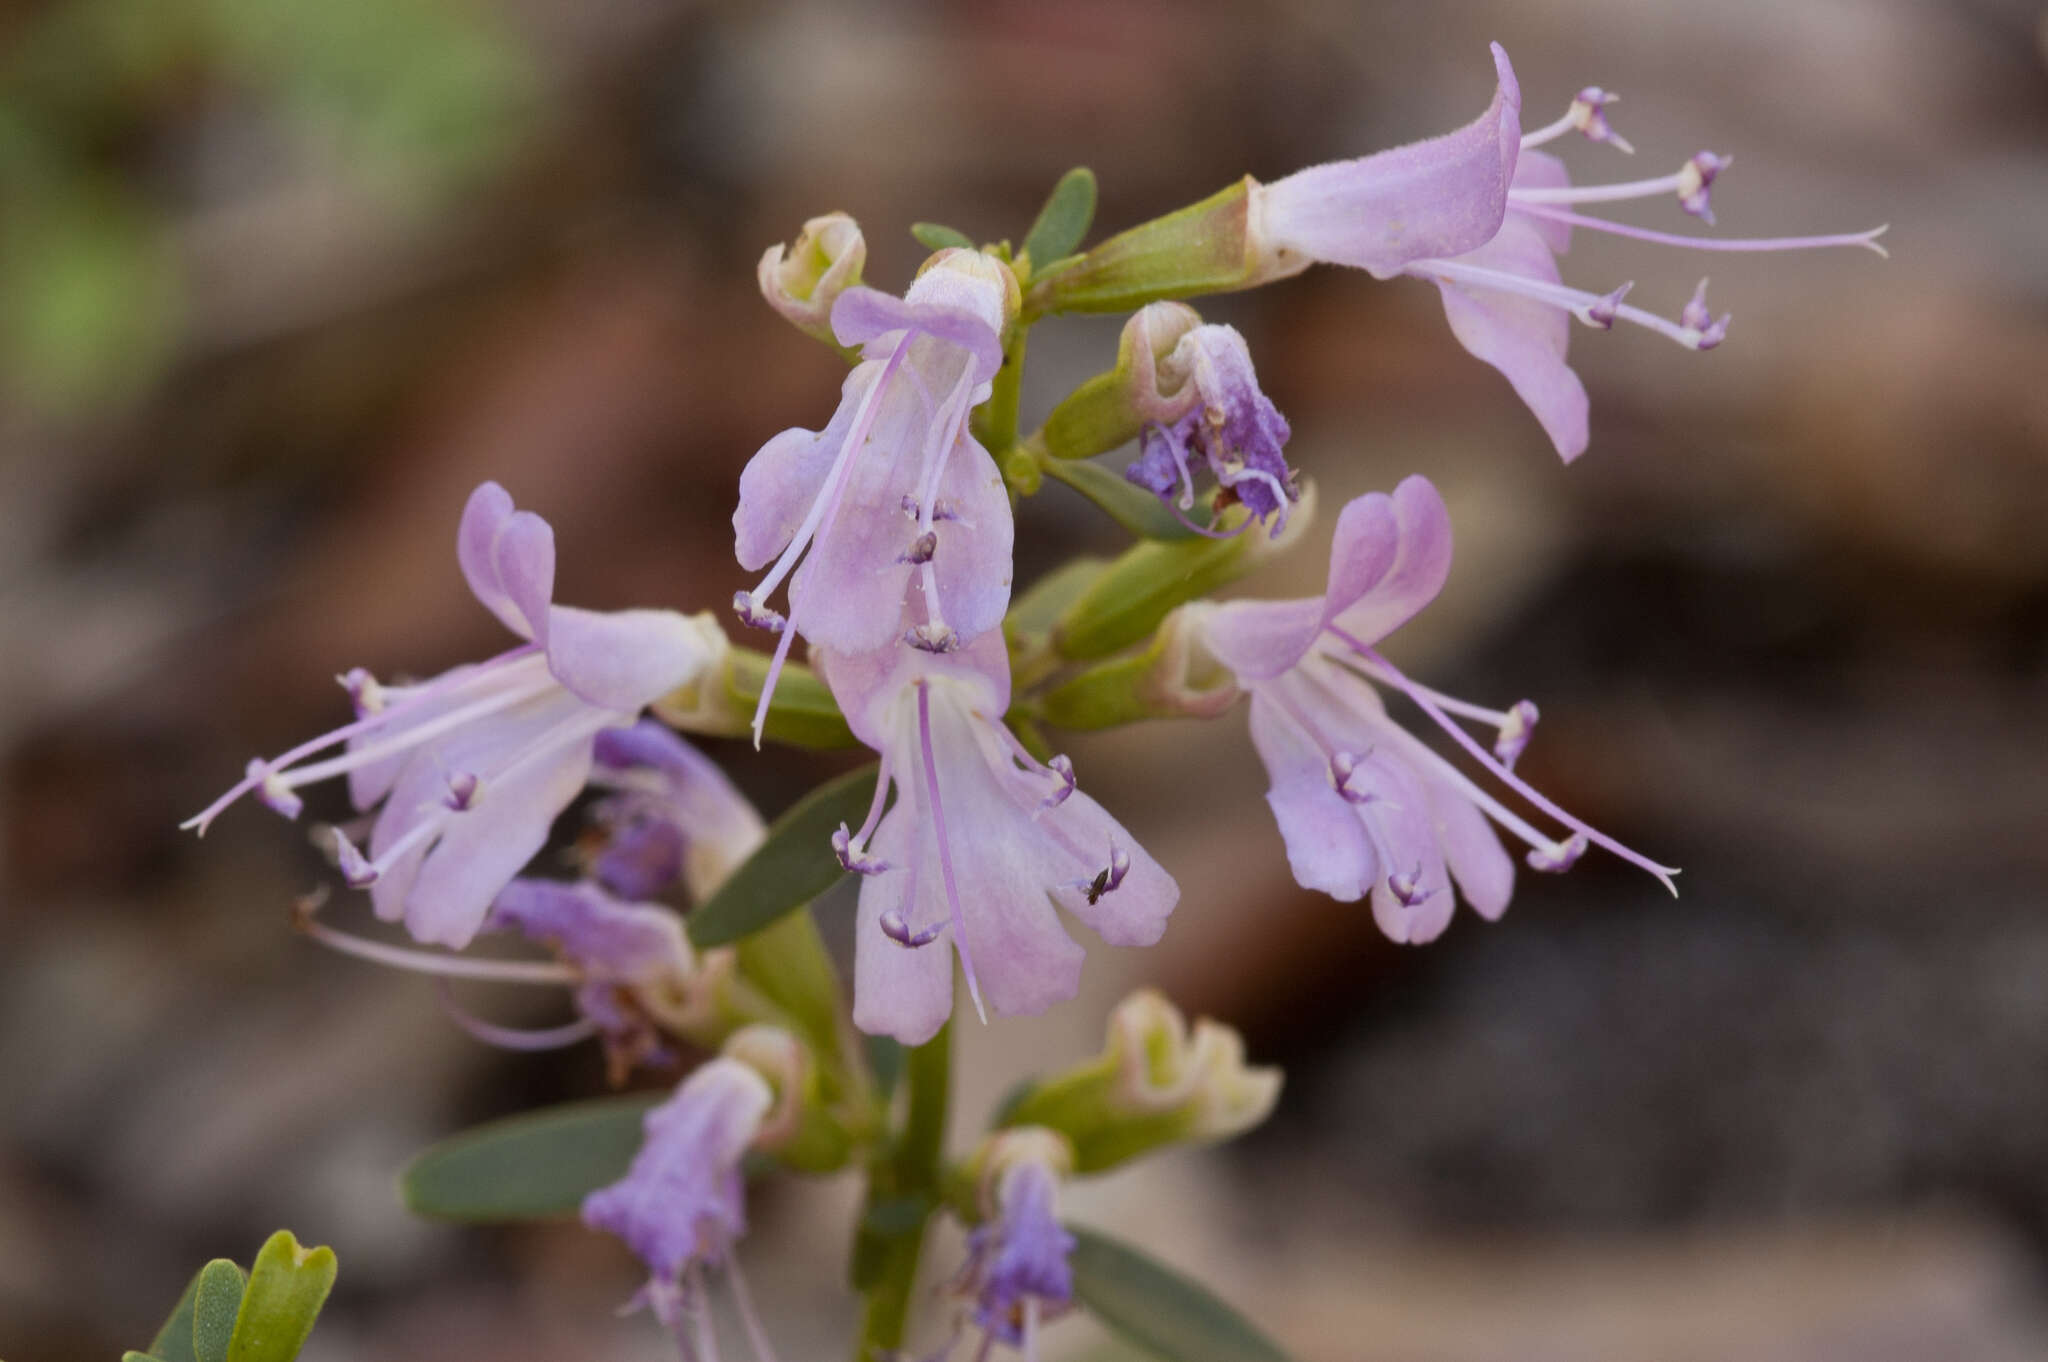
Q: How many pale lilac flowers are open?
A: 5